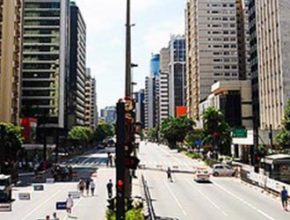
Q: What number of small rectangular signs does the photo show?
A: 6